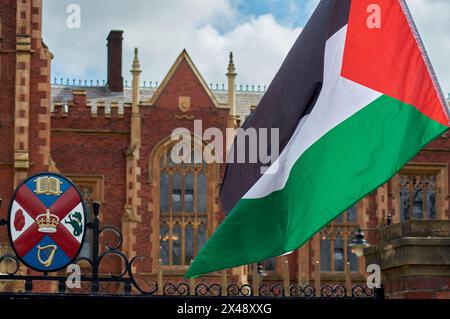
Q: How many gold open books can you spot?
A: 1